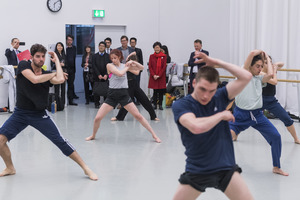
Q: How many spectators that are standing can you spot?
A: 11